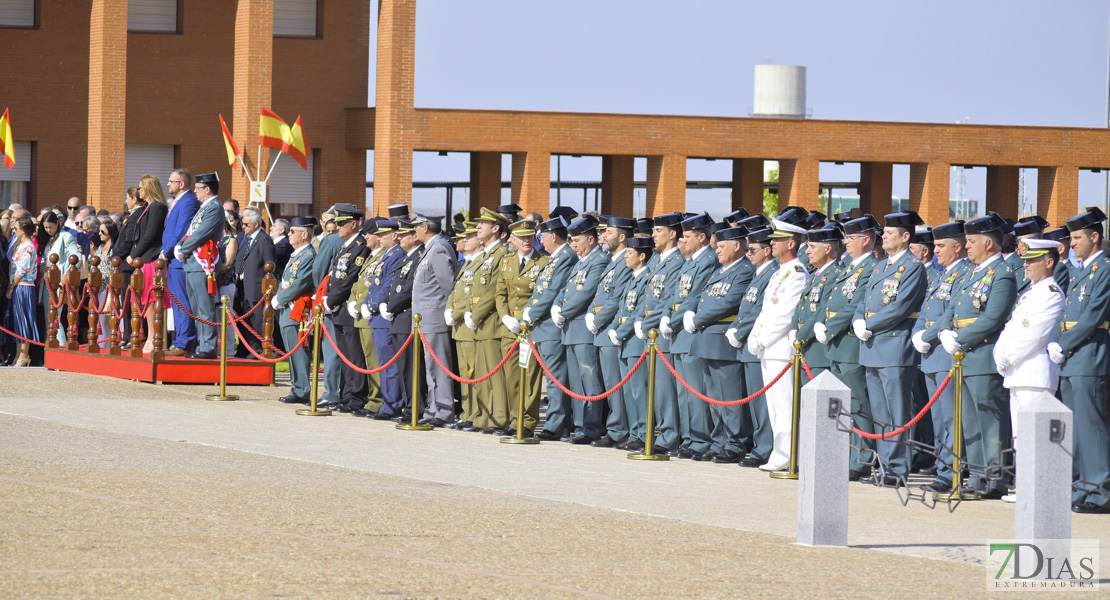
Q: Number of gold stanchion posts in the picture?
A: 7